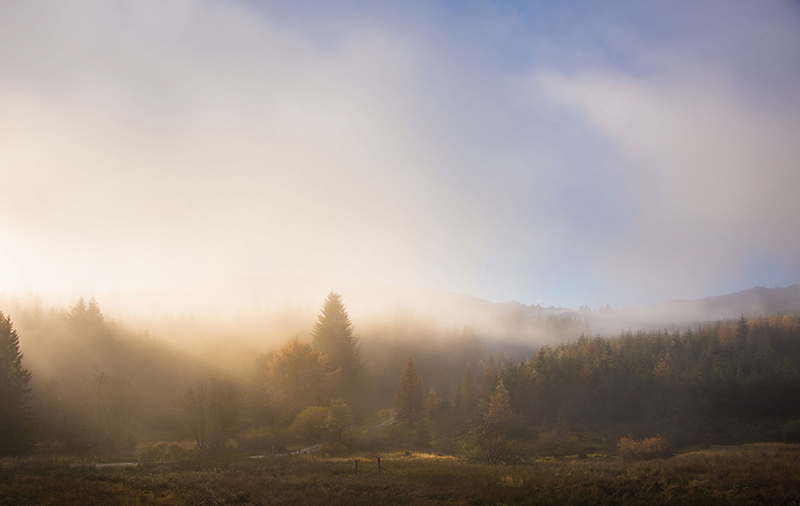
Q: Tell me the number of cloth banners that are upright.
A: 0